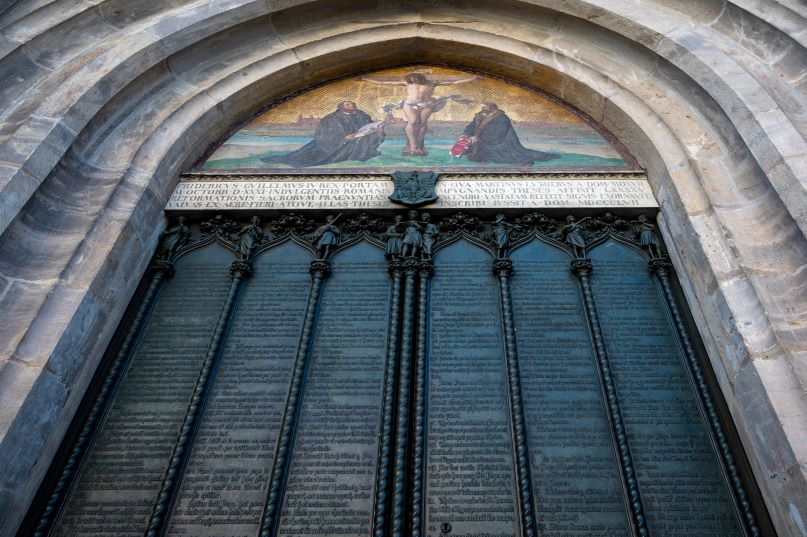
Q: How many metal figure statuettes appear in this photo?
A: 9